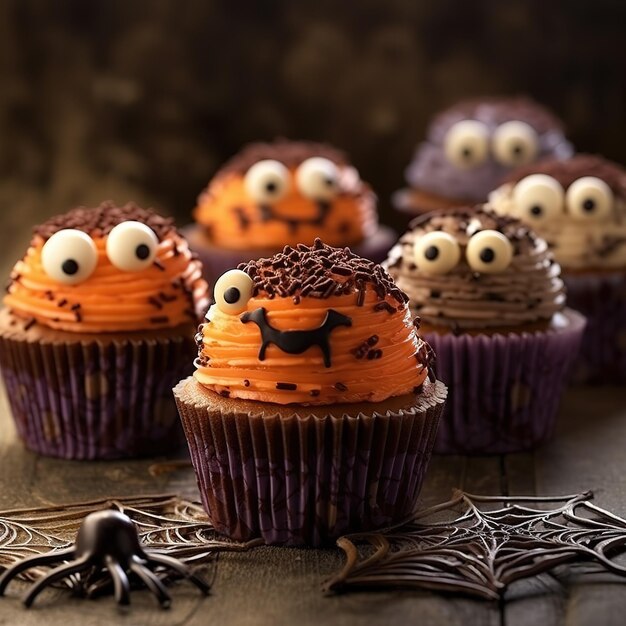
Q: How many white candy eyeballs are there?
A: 11